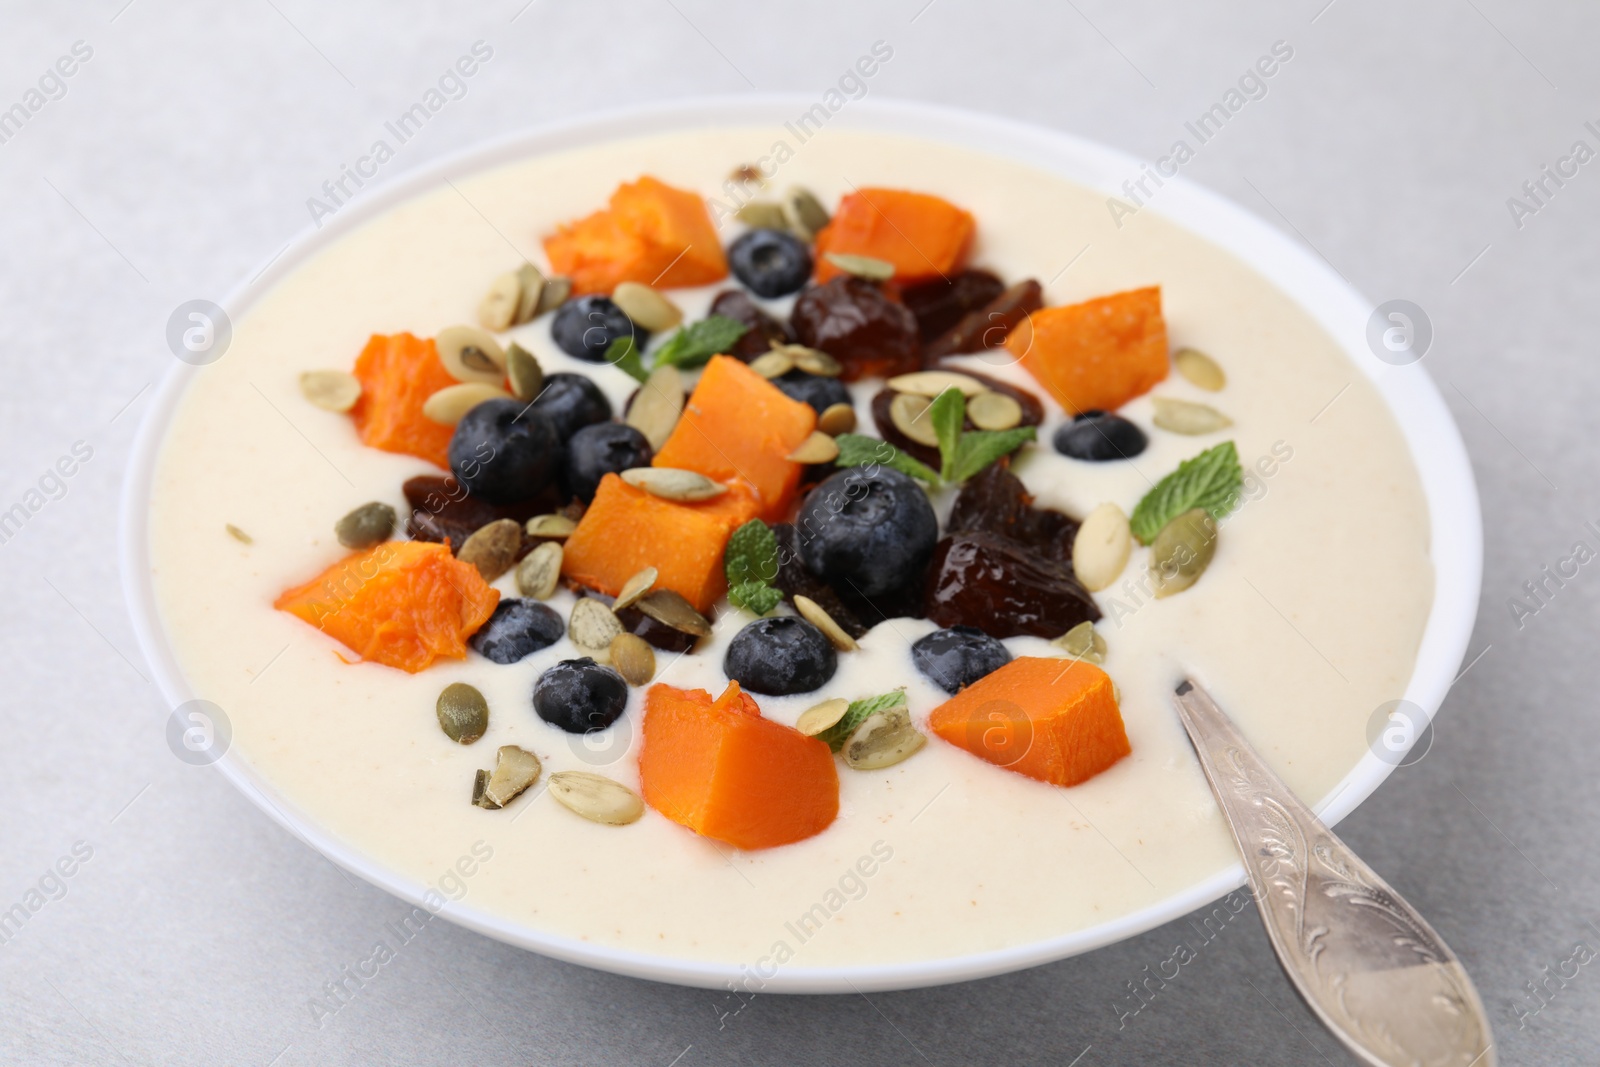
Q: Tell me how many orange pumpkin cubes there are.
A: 9